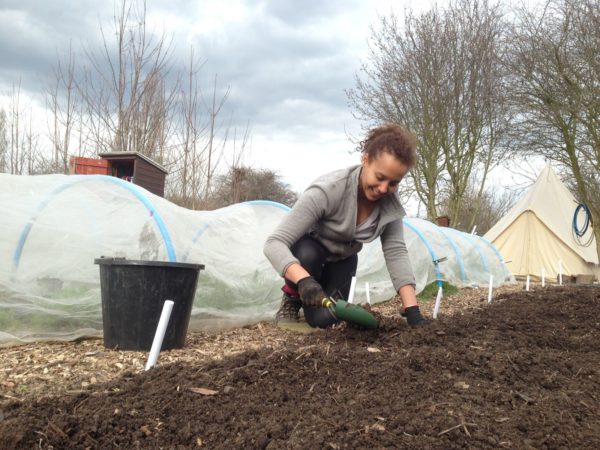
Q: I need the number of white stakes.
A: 8